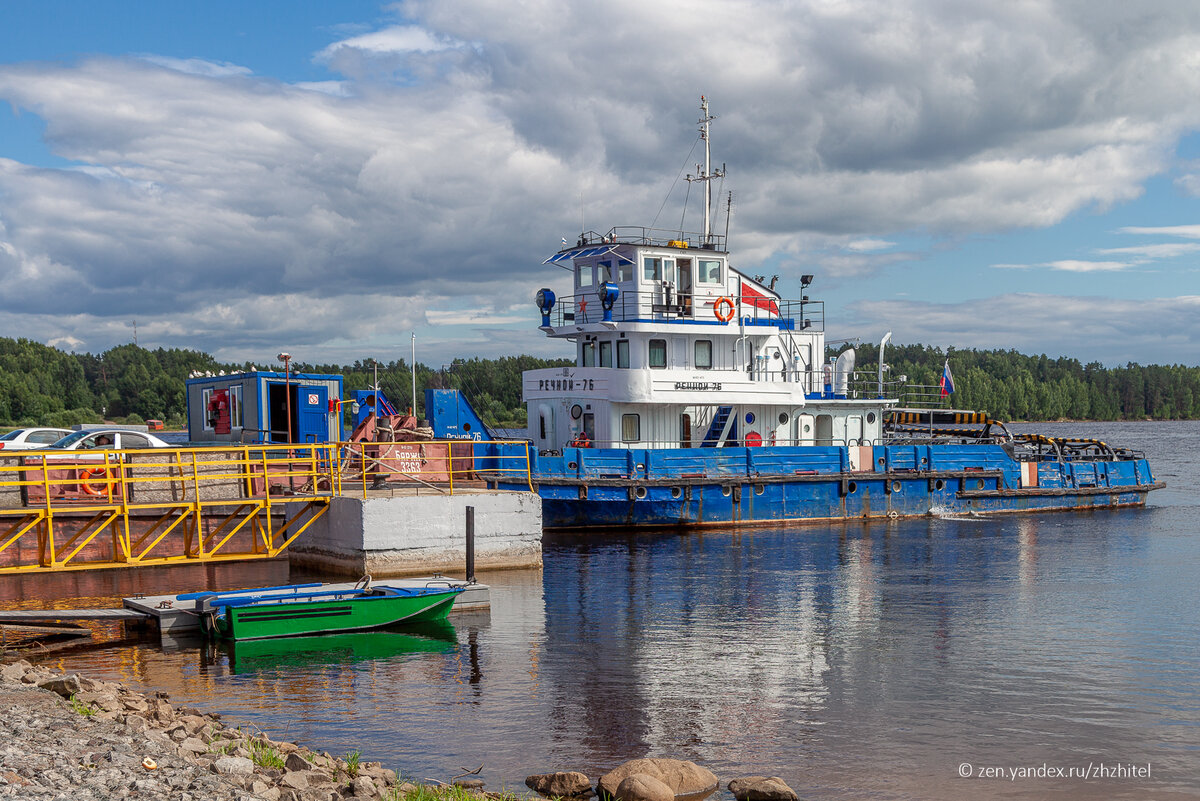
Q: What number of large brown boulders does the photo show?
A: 4